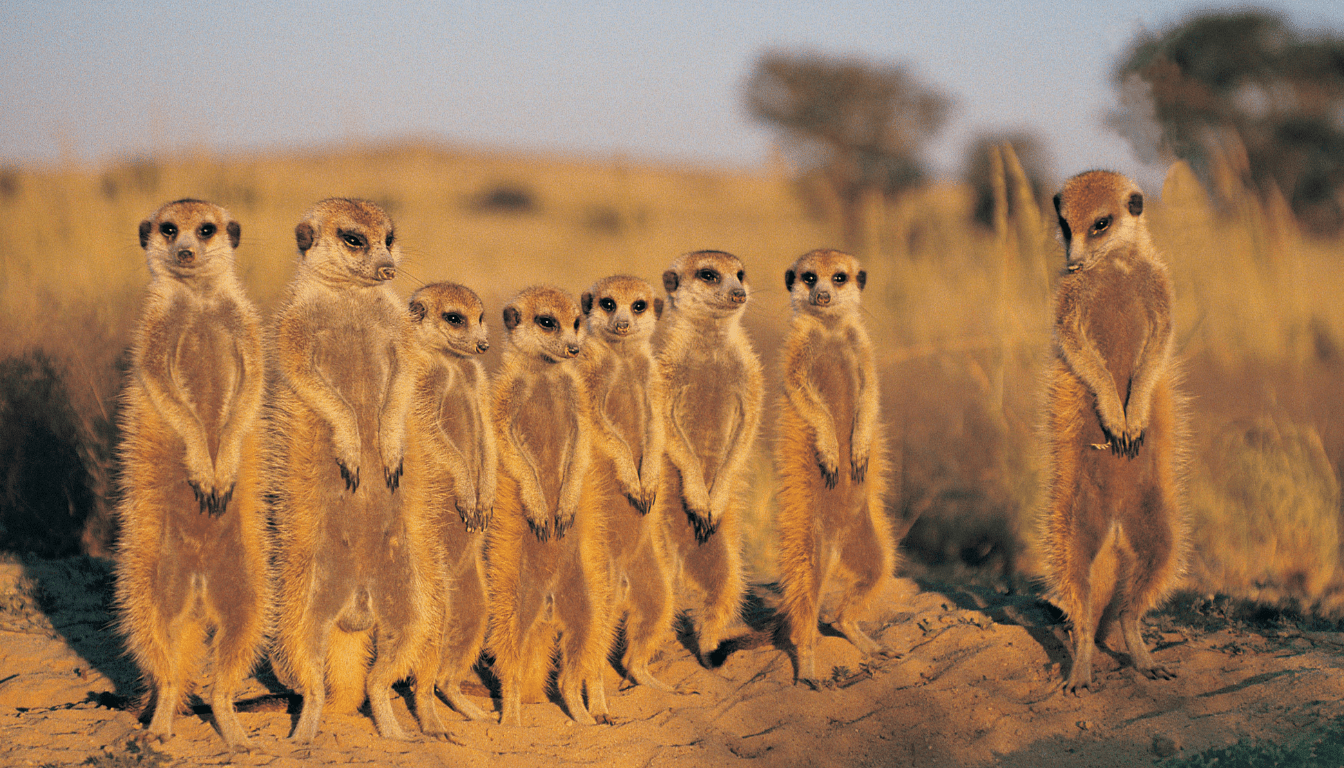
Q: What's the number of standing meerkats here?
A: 8